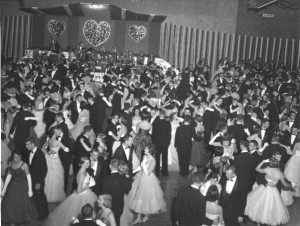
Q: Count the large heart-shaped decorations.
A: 3